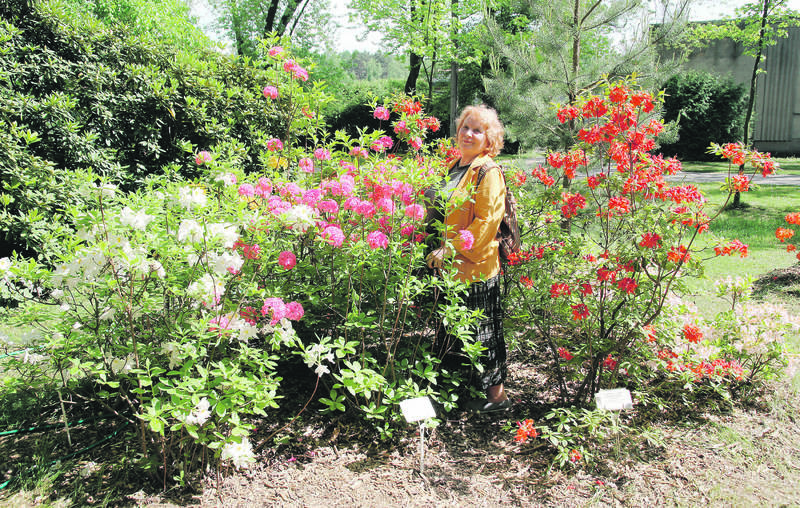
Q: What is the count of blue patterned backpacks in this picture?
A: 0